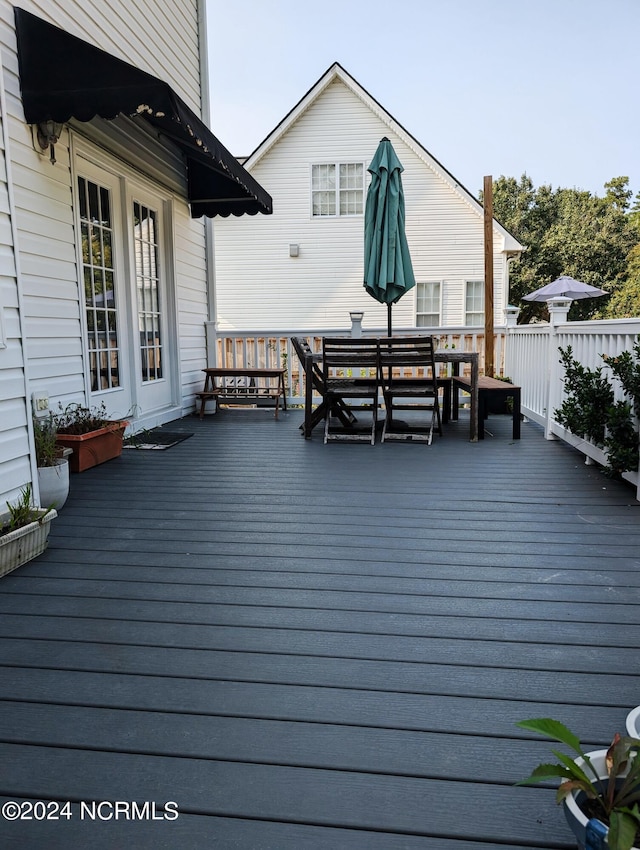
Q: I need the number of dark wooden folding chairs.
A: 3